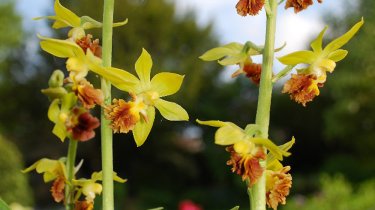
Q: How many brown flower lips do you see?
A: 12